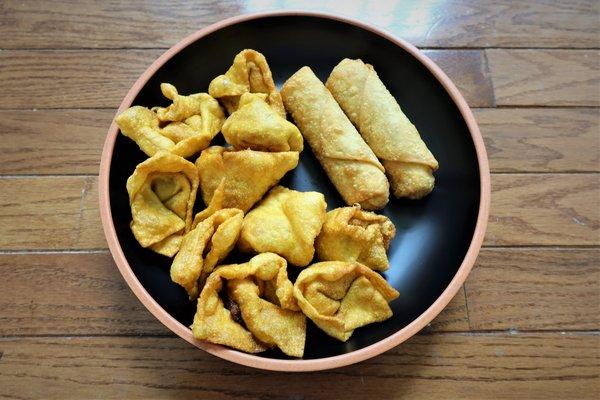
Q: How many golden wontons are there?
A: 10